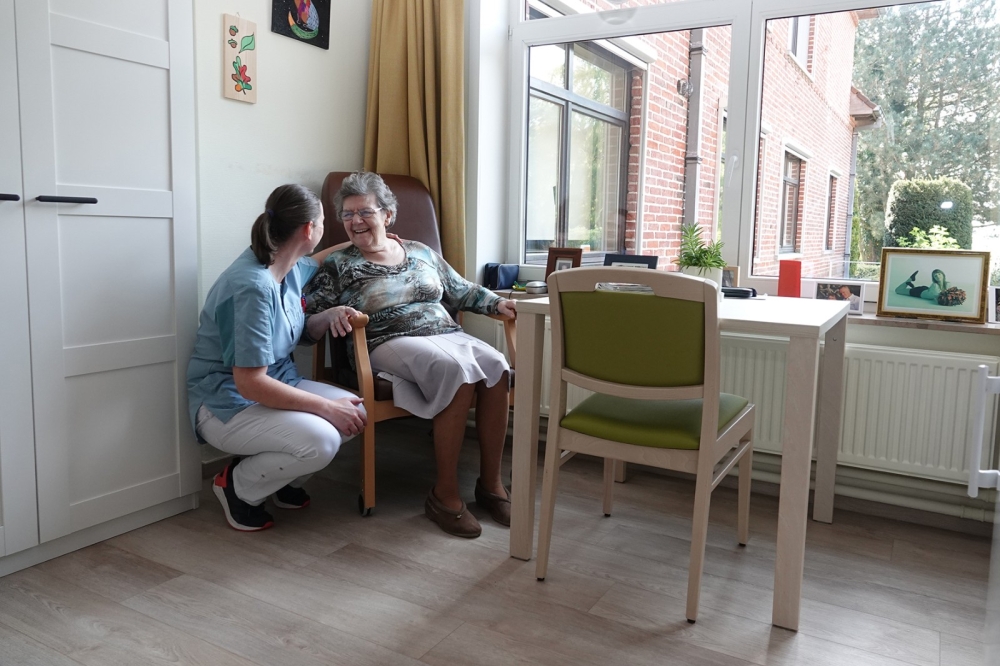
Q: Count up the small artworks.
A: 2